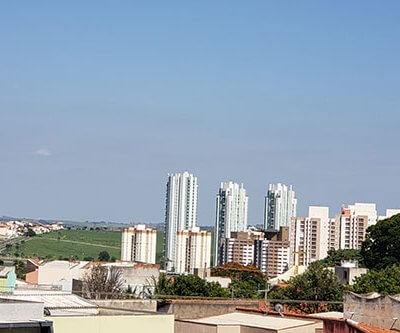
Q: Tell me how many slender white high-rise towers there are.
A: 3